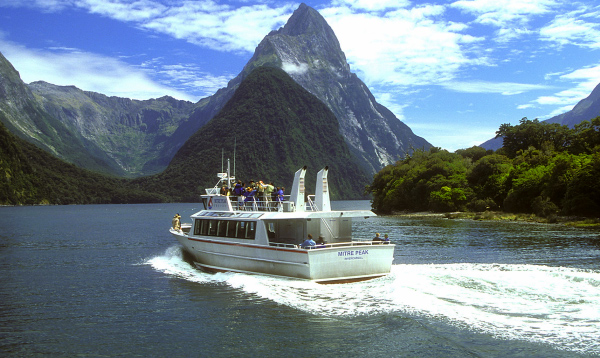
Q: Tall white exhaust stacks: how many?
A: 2